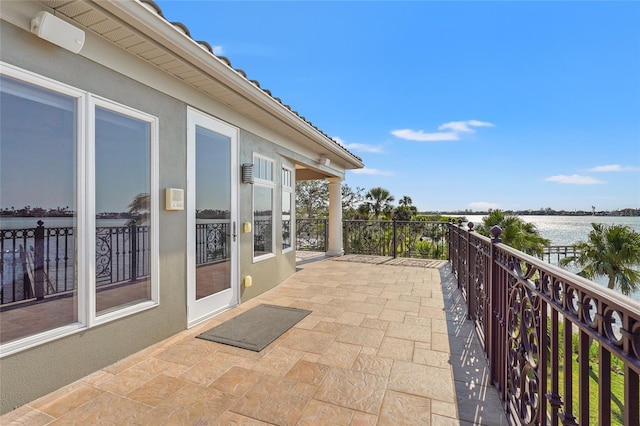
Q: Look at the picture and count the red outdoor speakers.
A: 0